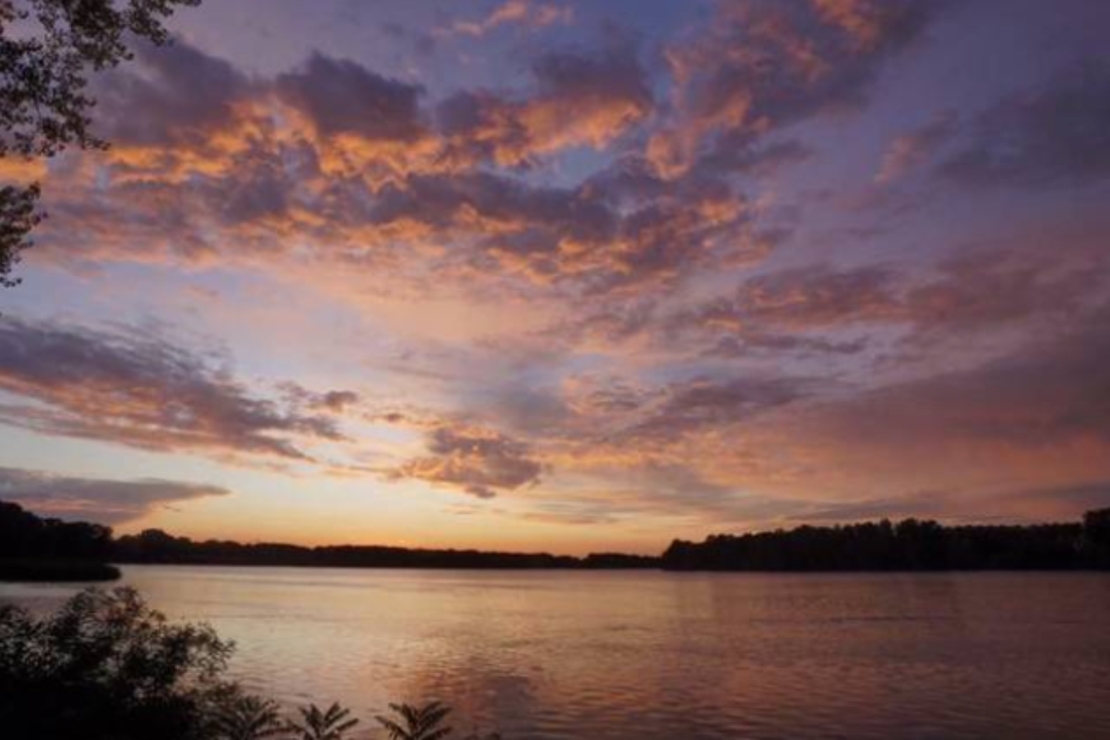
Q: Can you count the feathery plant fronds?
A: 3